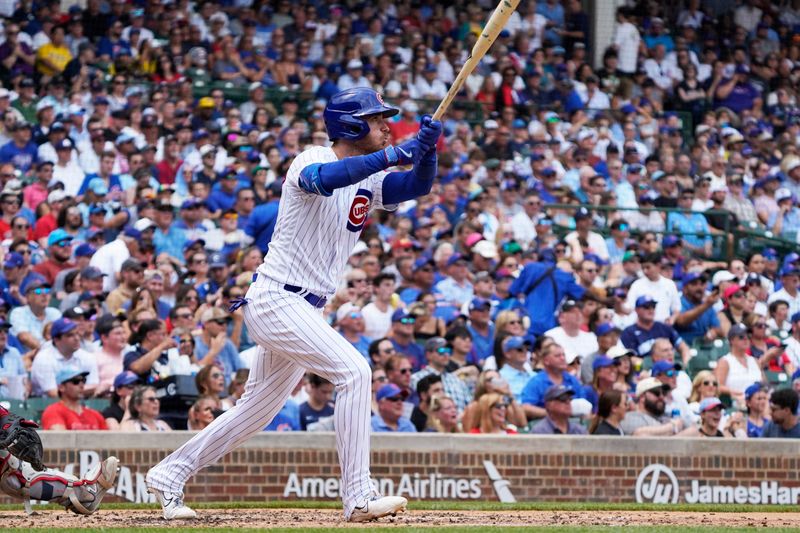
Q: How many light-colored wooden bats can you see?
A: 1